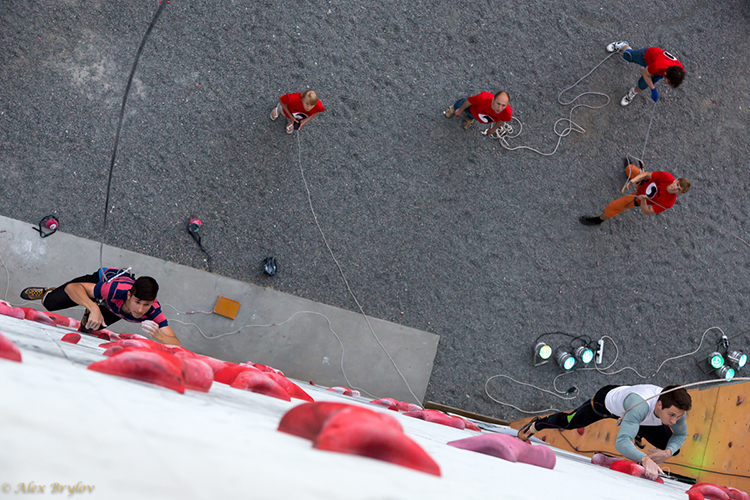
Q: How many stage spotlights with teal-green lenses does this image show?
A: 6